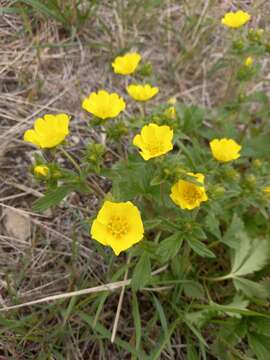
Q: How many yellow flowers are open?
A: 9